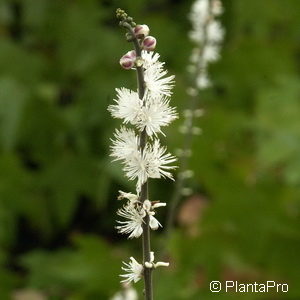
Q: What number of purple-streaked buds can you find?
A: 3